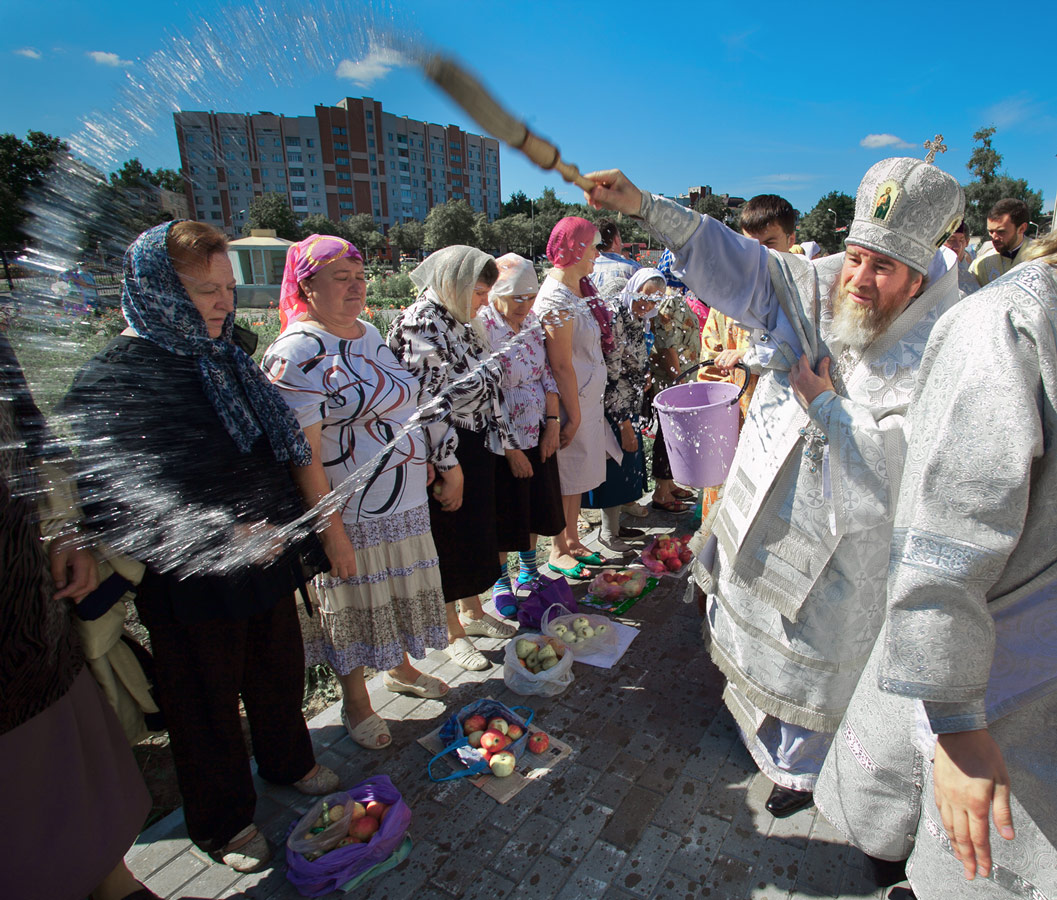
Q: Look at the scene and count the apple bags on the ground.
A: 6